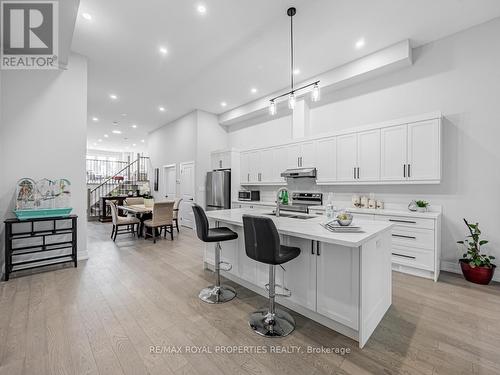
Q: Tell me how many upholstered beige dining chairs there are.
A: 4